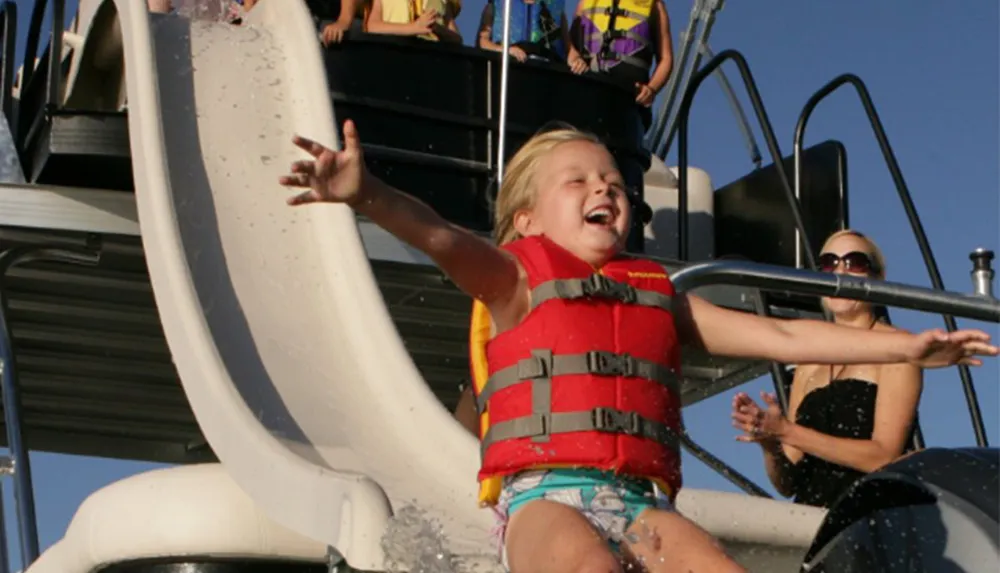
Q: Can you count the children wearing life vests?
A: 4